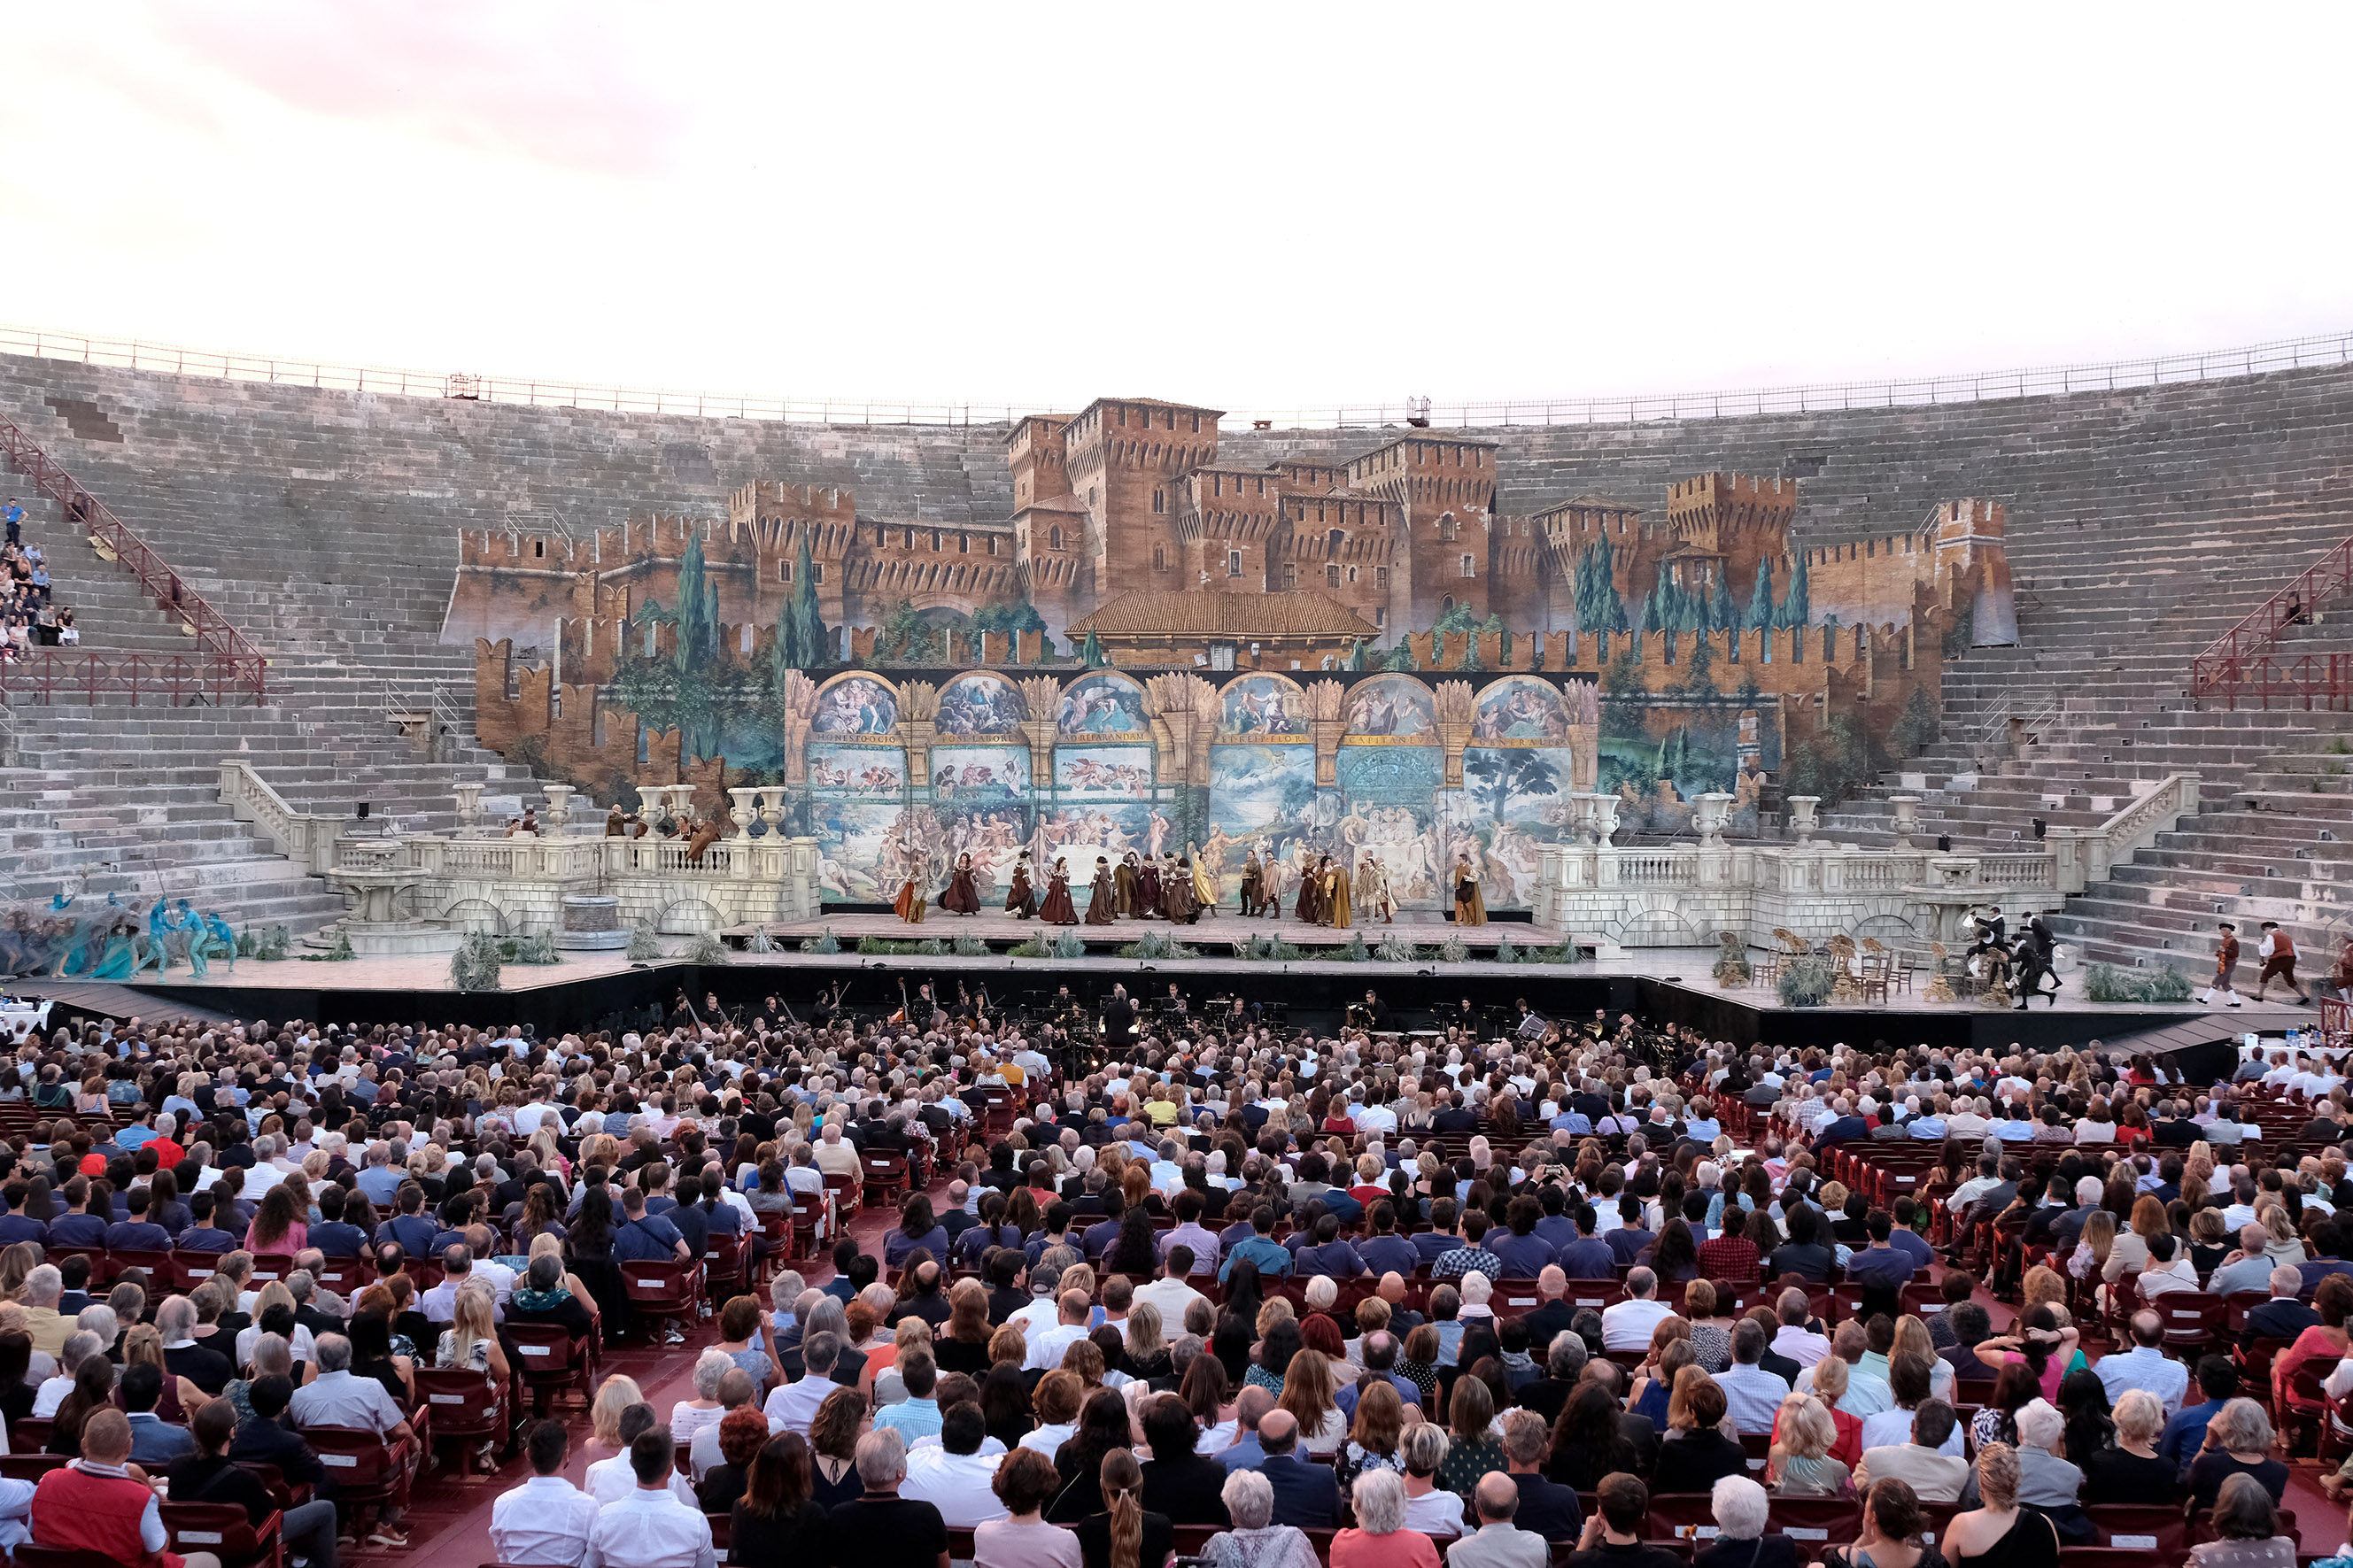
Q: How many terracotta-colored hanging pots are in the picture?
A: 0